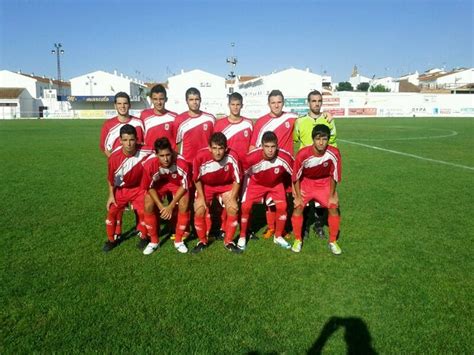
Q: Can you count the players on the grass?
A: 11